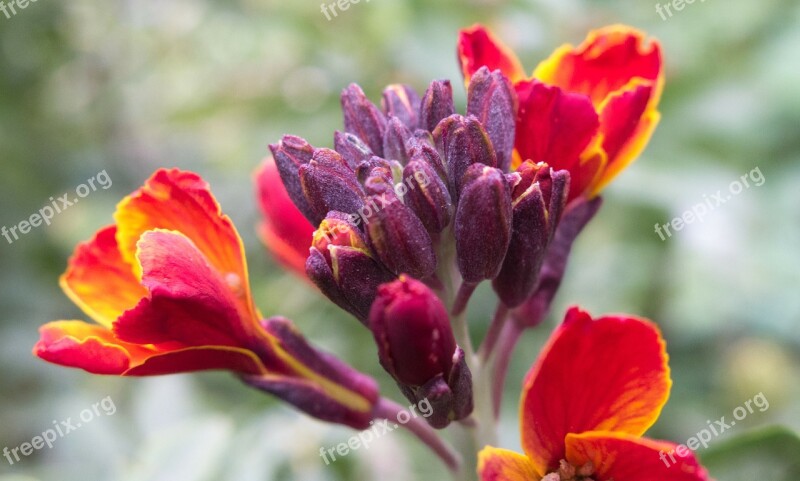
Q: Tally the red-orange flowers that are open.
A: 3